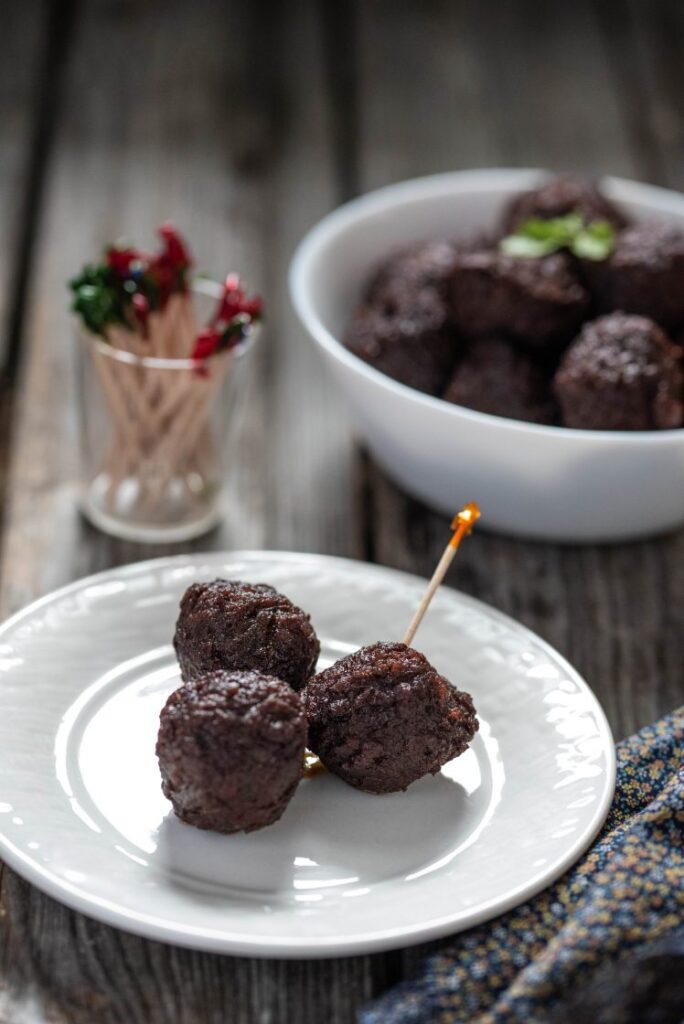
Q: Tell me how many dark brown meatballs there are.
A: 11